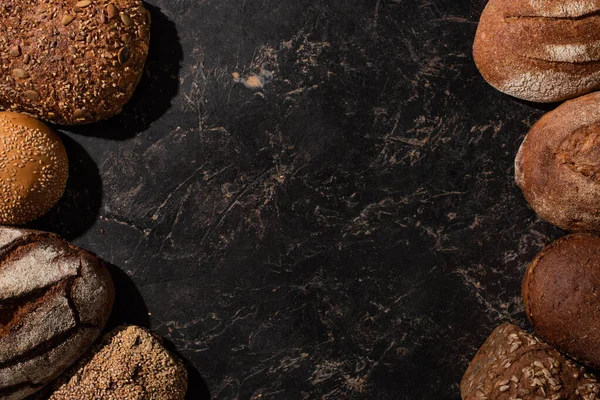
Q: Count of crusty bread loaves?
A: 8